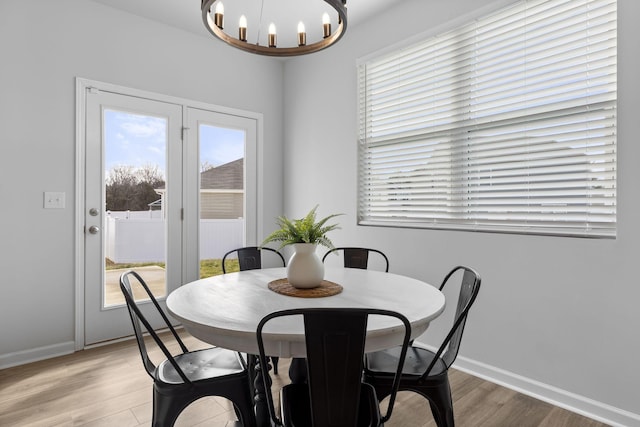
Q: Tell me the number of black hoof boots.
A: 0